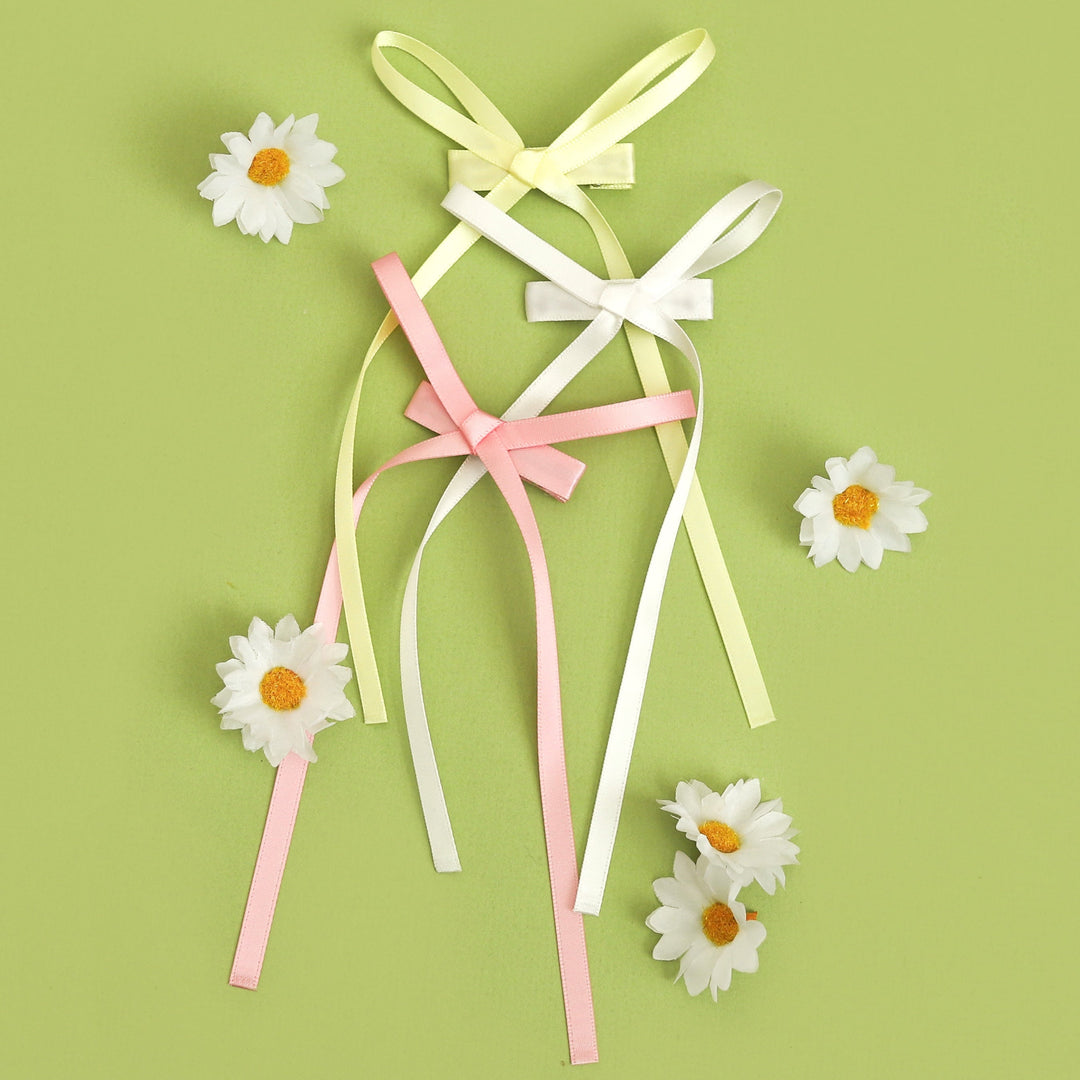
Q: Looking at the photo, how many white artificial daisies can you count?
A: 5